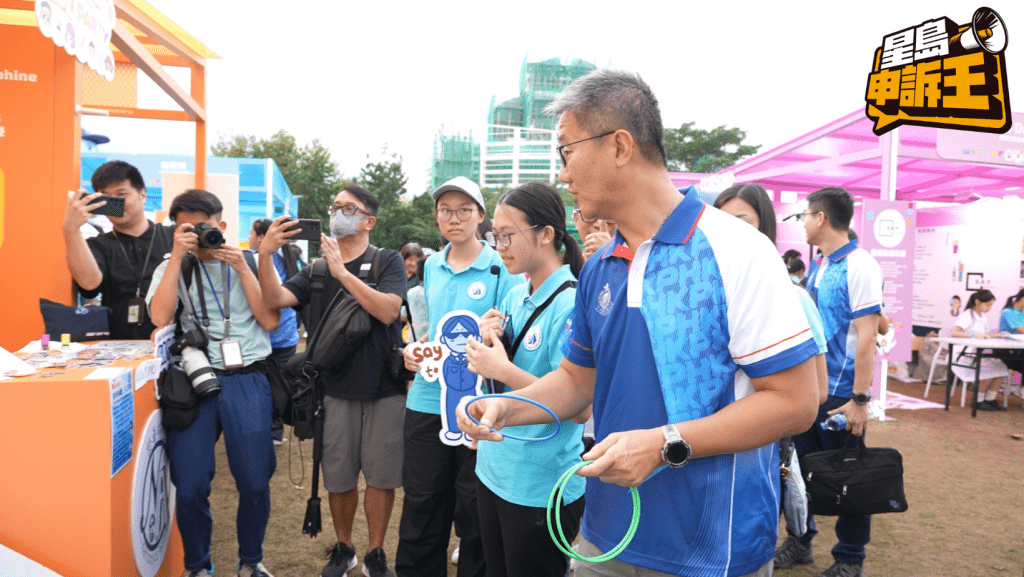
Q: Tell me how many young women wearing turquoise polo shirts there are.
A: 2